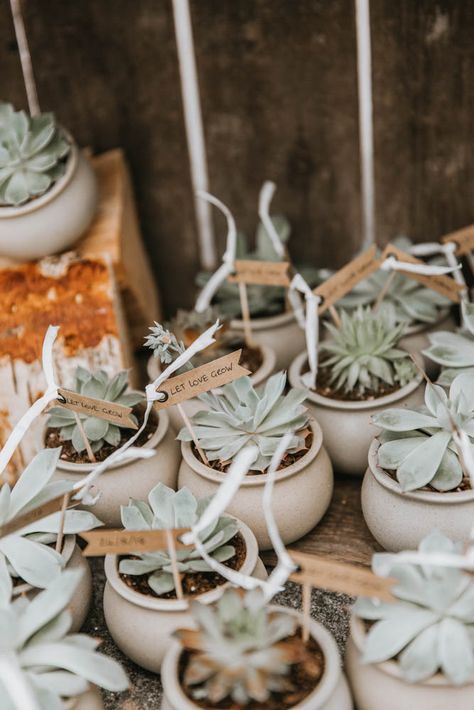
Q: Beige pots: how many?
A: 13